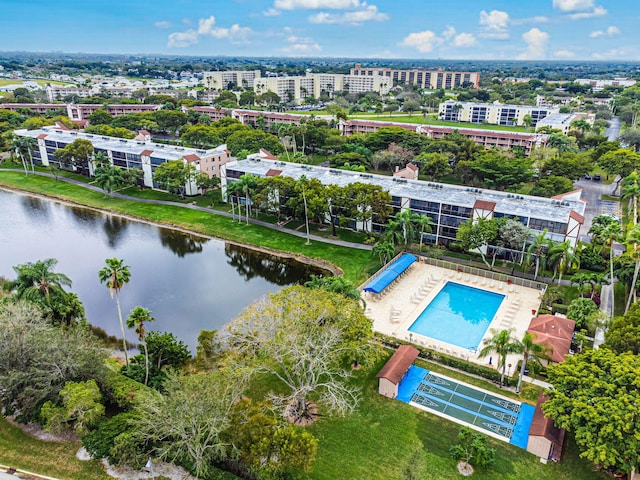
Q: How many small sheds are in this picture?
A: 2